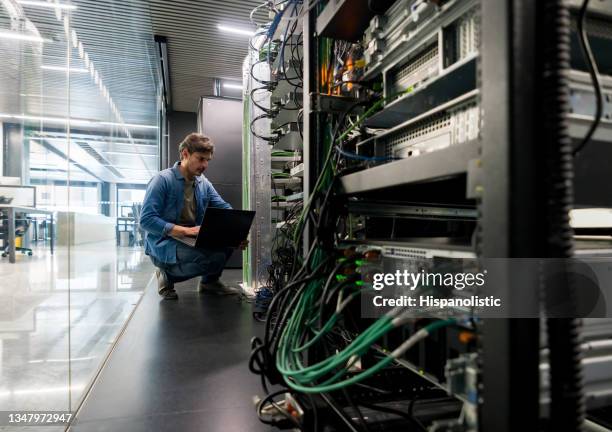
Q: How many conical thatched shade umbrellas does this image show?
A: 0